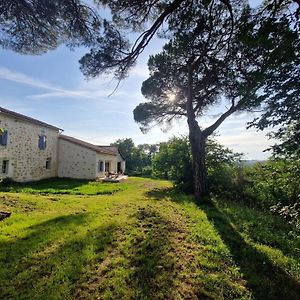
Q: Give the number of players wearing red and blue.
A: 0